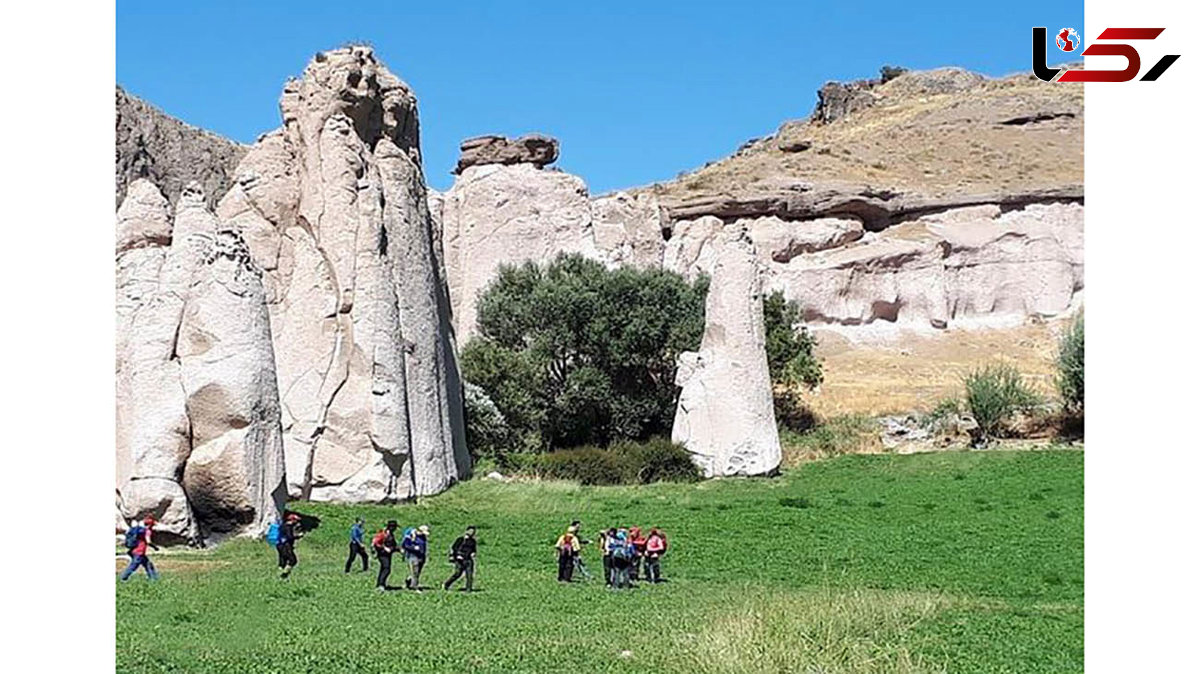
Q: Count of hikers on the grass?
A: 12